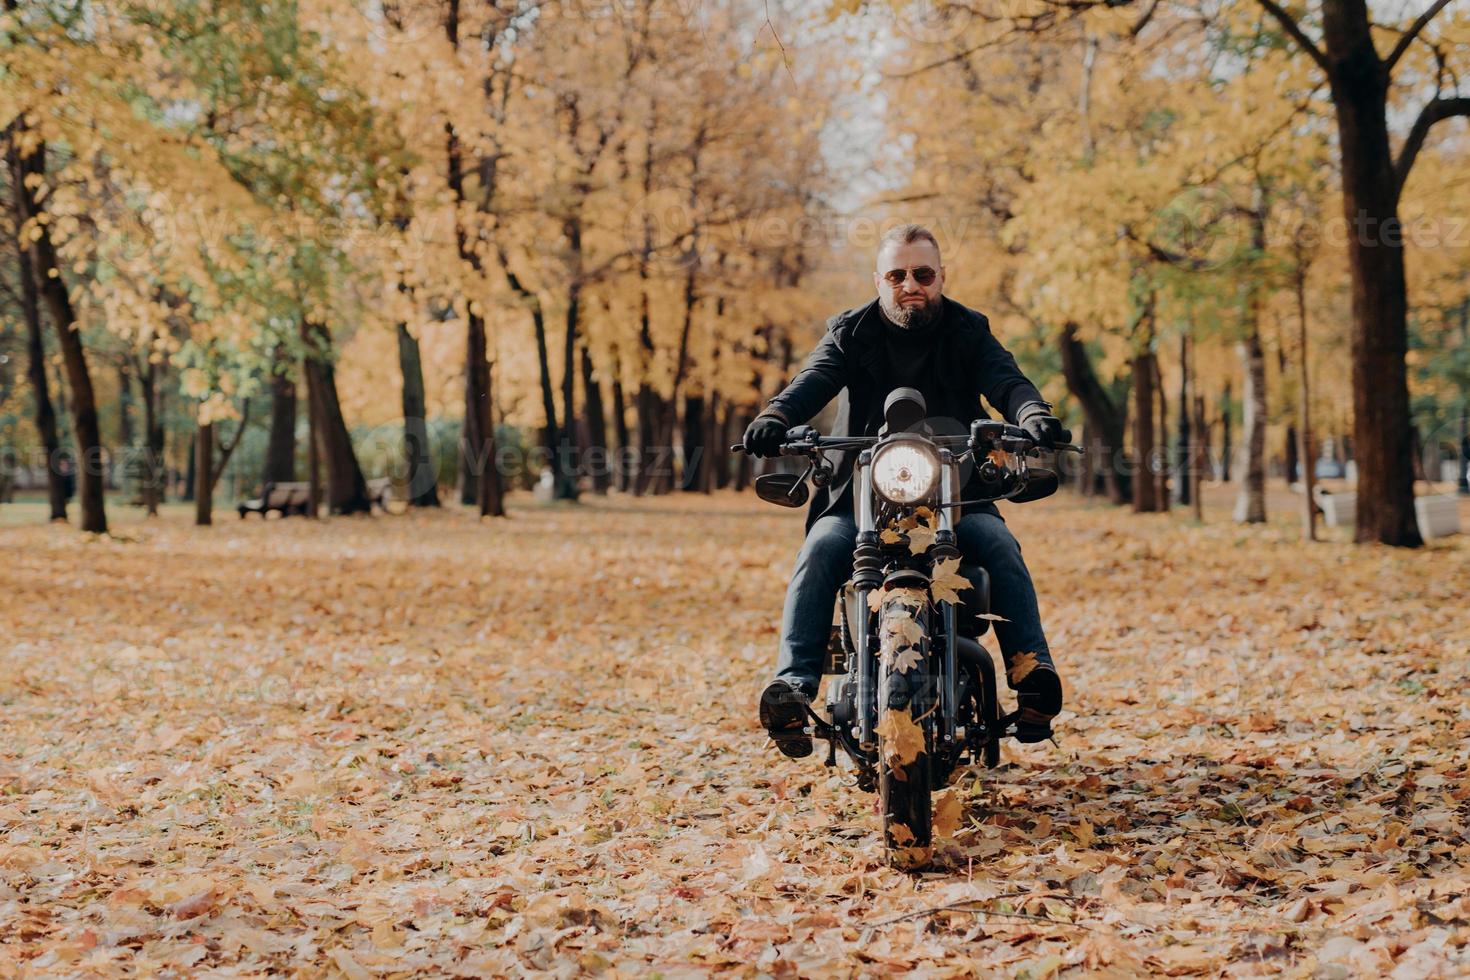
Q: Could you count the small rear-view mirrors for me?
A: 2